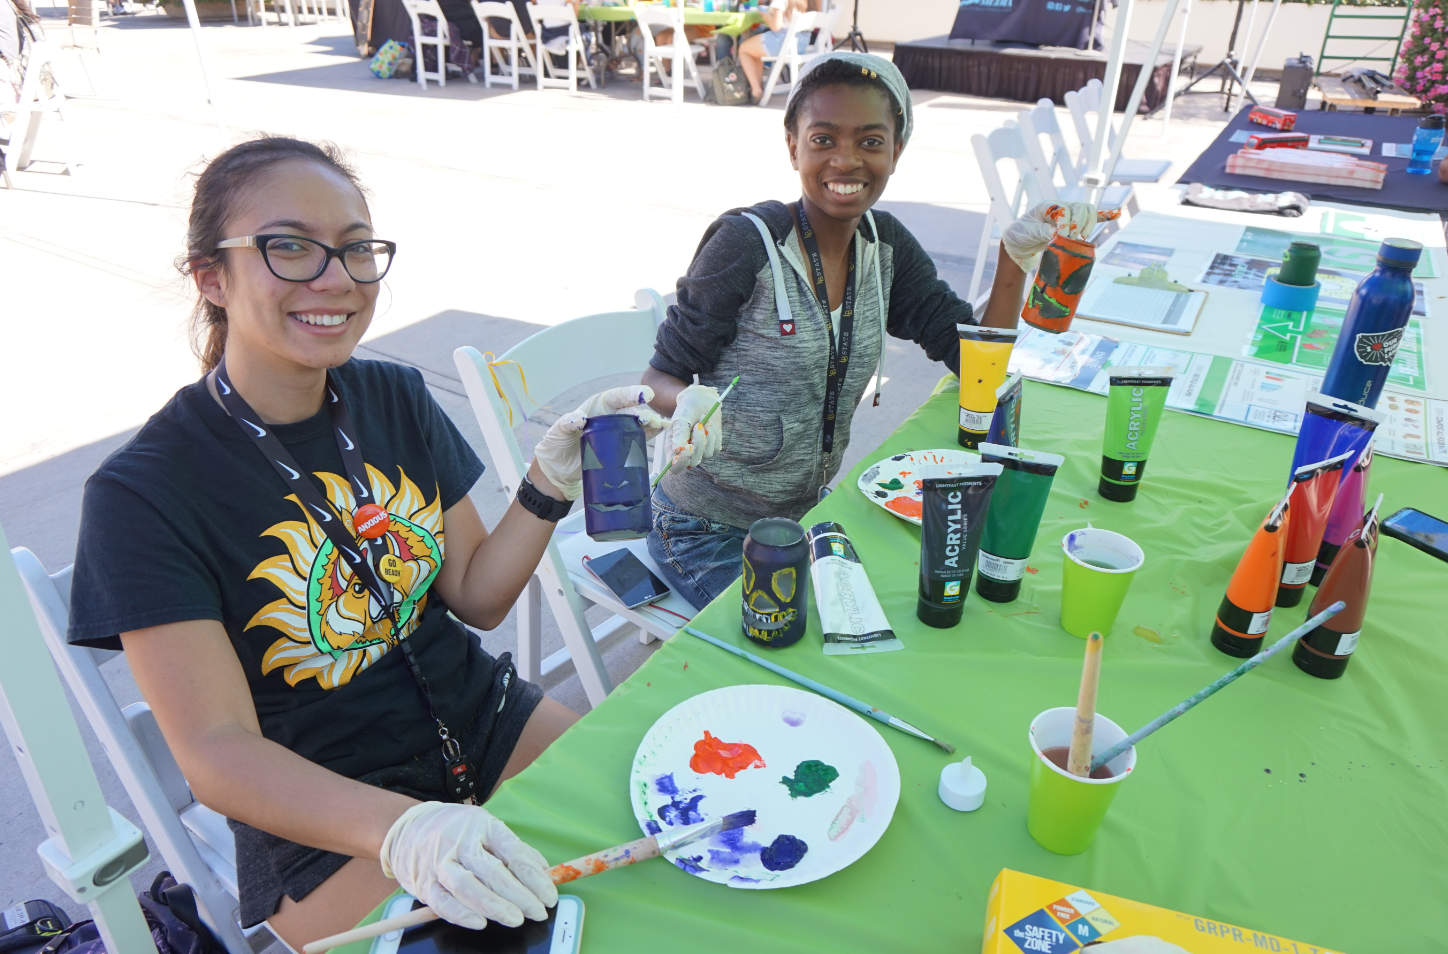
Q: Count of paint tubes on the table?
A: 11